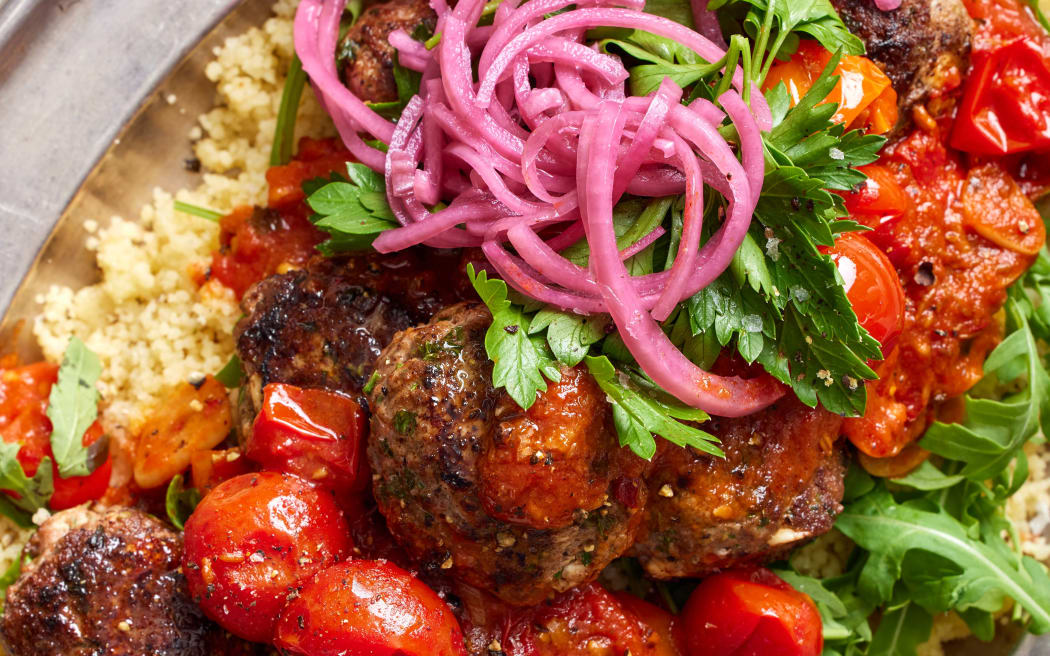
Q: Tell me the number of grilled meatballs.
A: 6